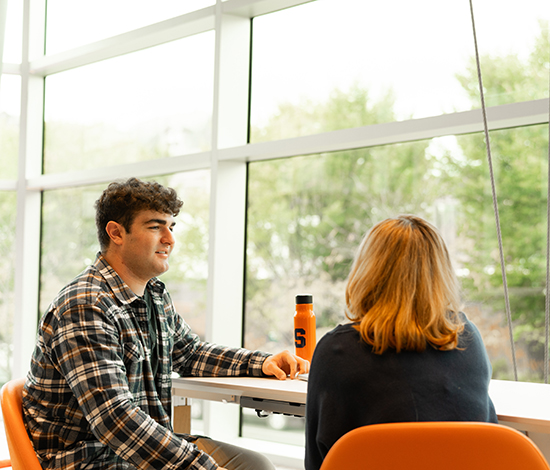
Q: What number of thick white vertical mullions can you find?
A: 2